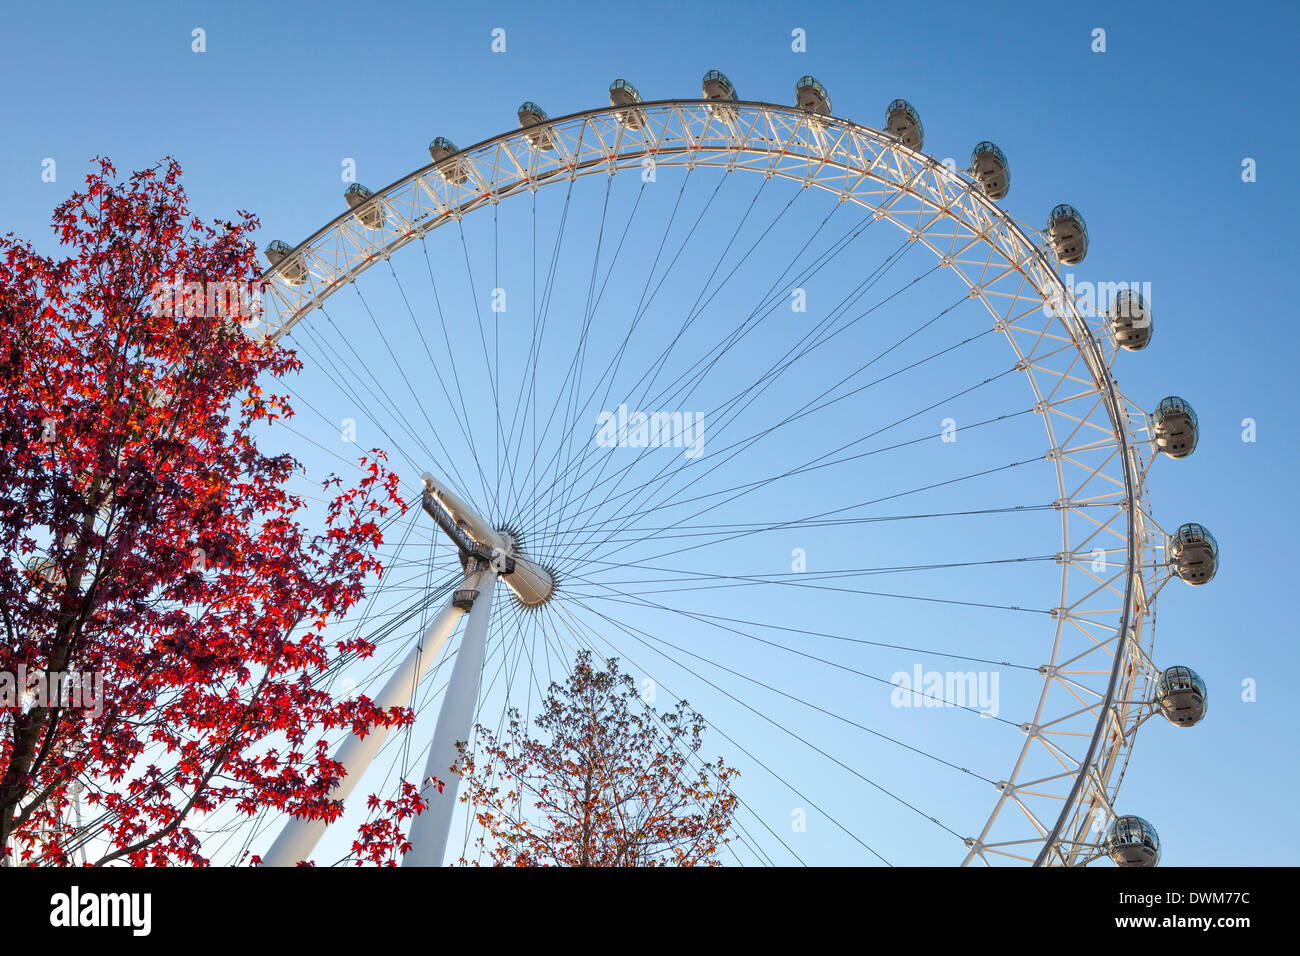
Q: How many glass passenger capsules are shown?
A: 15